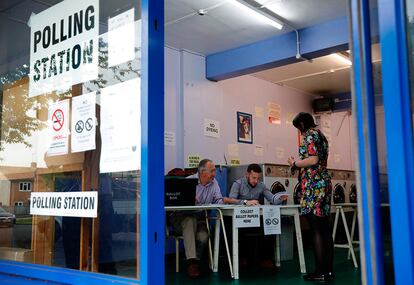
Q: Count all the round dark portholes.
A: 4